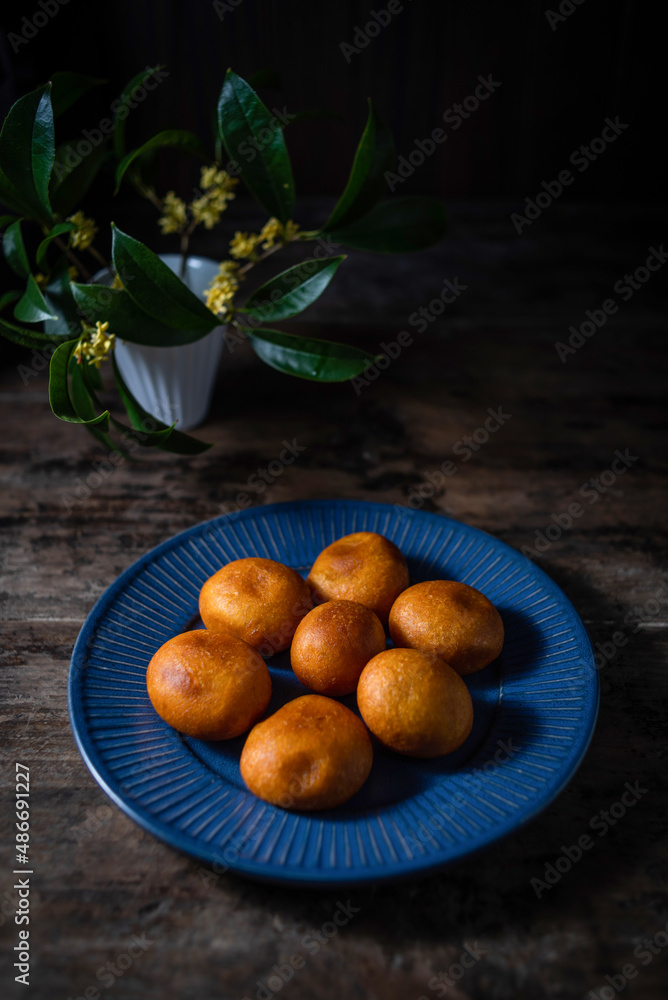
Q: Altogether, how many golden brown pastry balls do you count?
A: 7